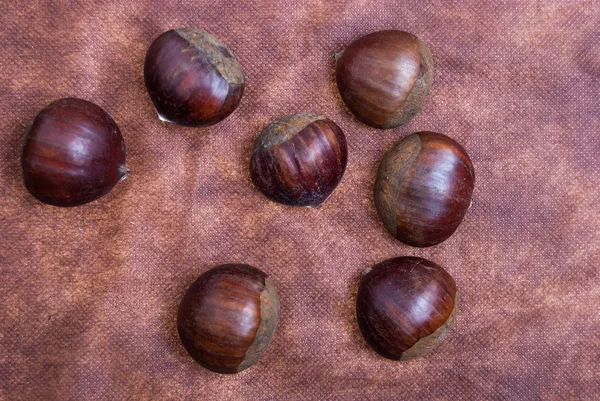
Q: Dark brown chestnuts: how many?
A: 7